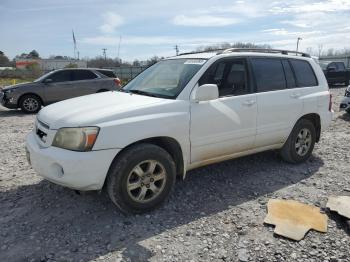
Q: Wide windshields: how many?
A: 1